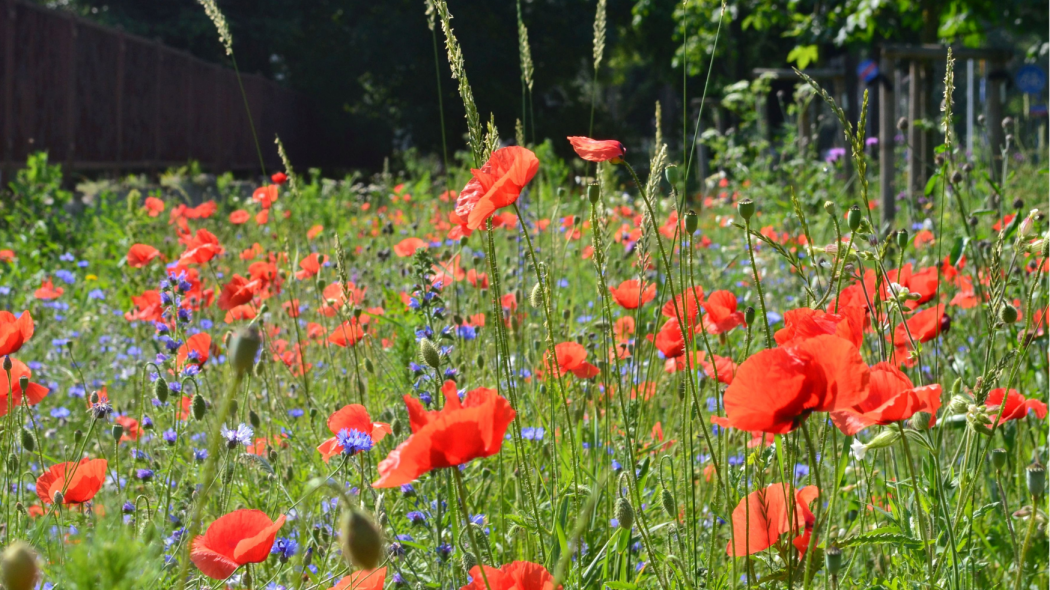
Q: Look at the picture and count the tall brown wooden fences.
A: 1